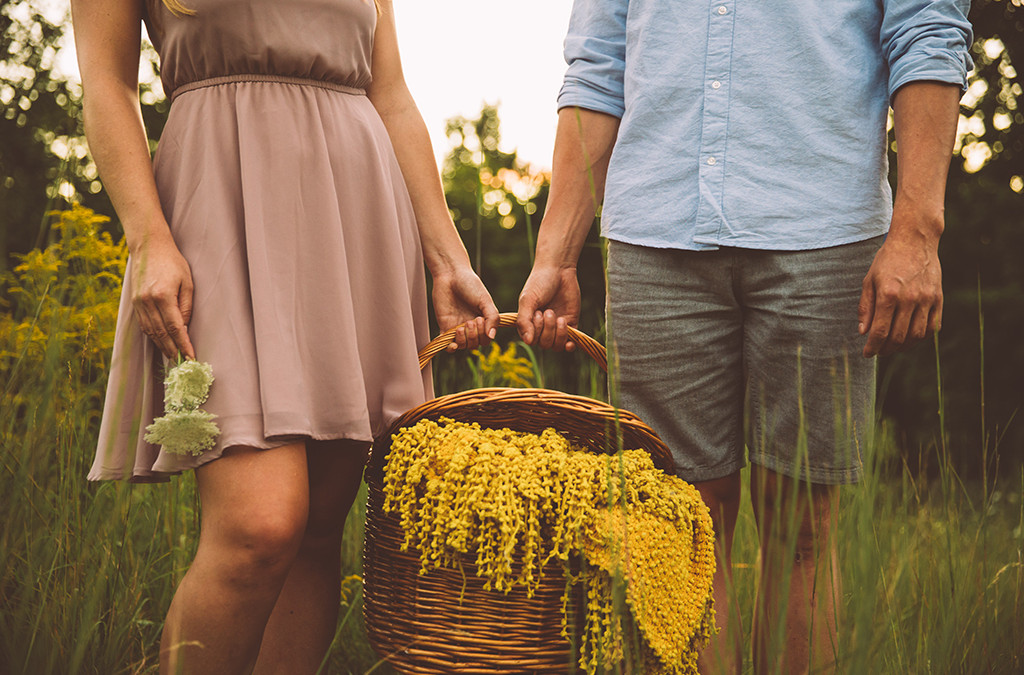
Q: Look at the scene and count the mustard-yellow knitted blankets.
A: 1